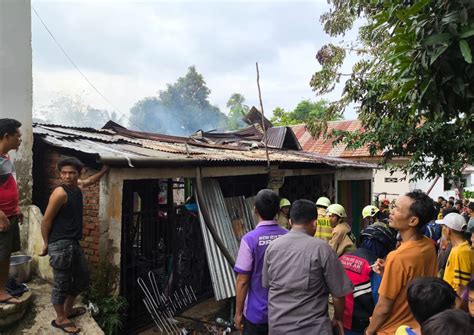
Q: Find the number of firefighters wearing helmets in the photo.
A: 4